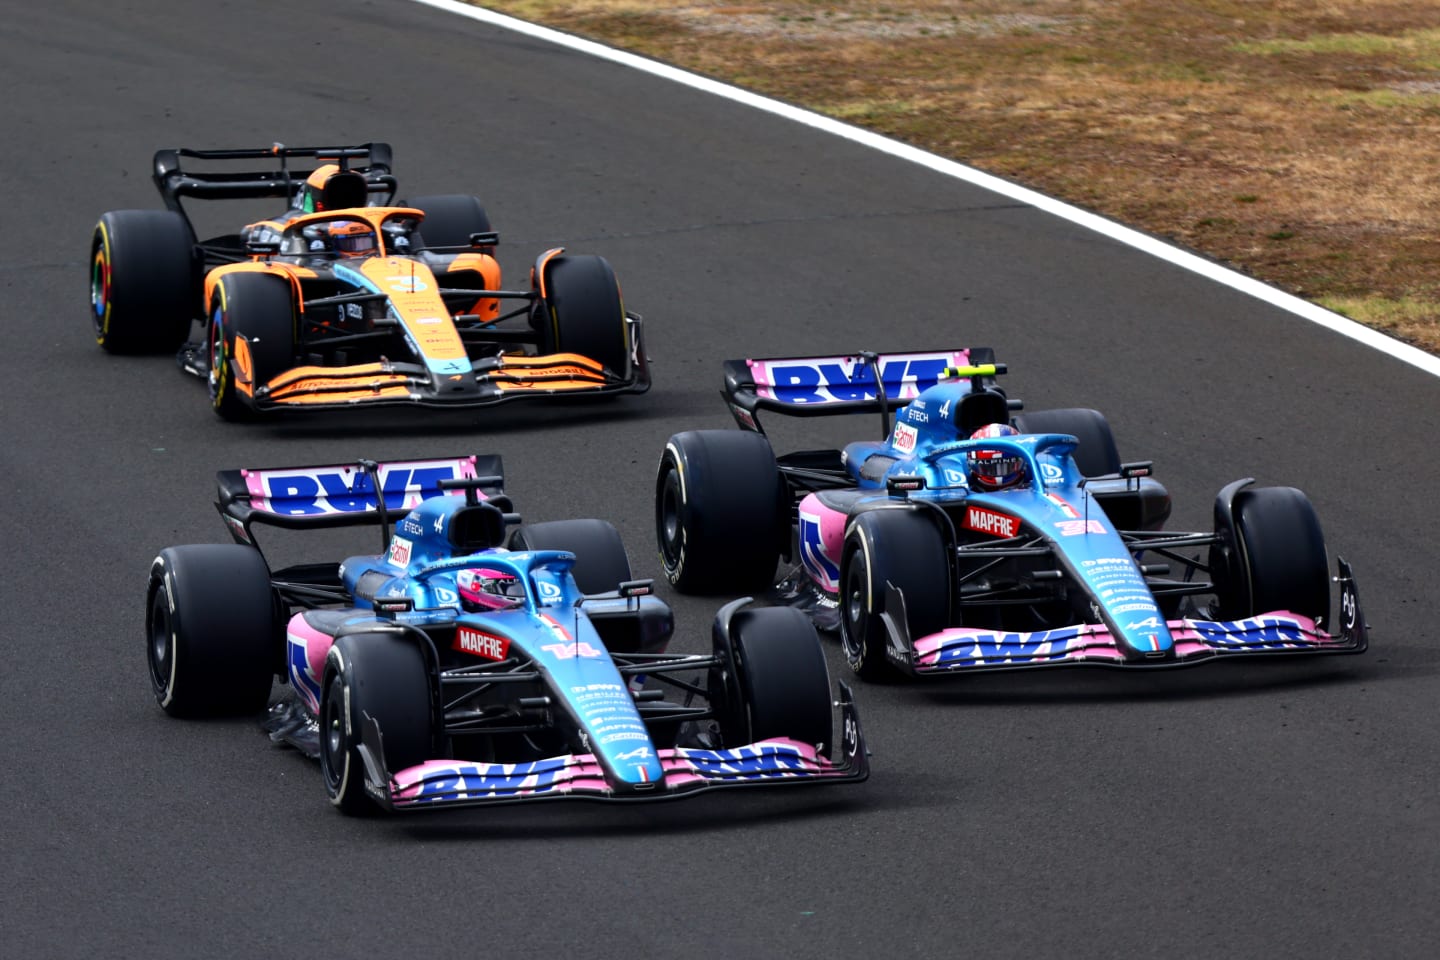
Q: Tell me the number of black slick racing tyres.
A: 12